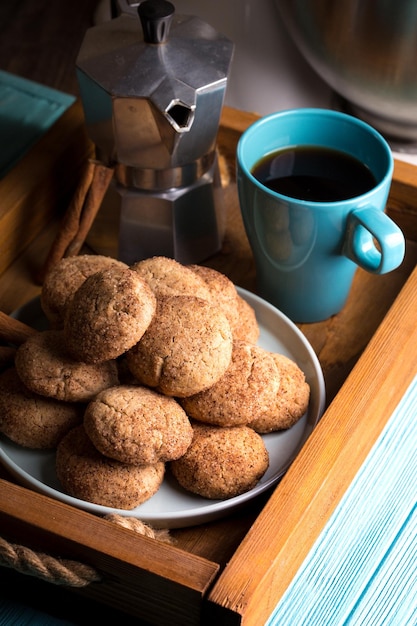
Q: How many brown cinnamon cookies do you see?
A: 13